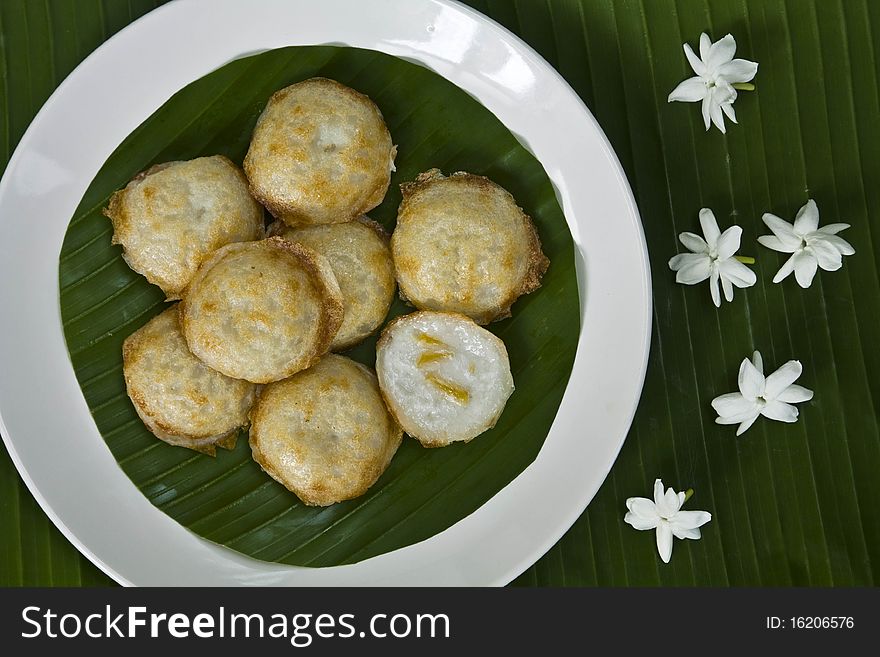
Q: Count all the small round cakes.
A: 8